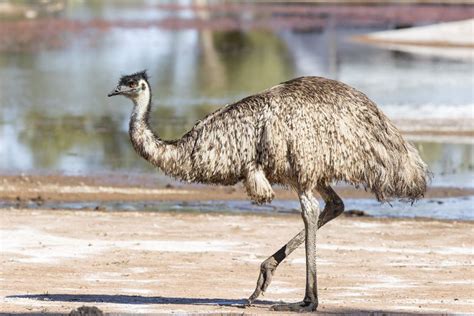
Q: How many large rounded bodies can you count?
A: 1